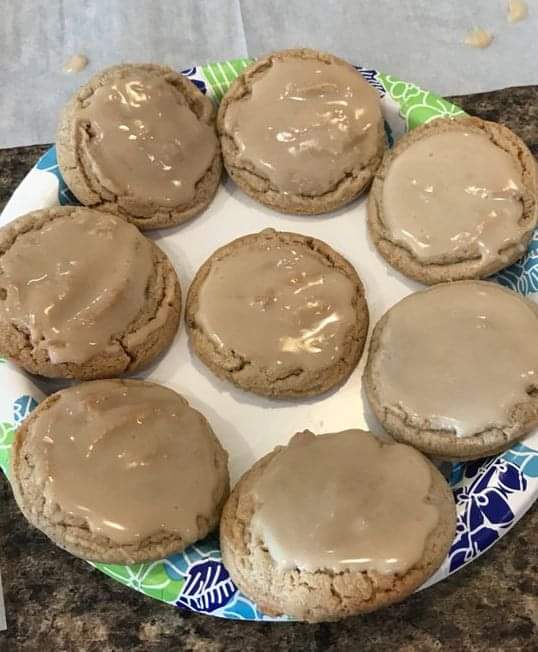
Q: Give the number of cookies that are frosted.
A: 8